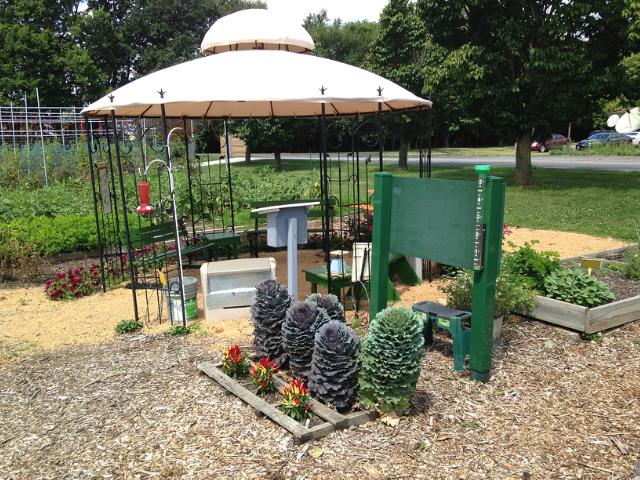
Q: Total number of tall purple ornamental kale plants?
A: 4